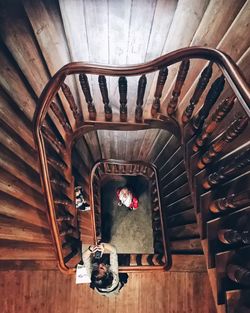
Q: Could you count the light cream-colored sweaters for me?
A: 1